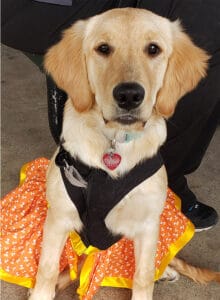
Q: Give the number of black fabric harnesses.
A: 1